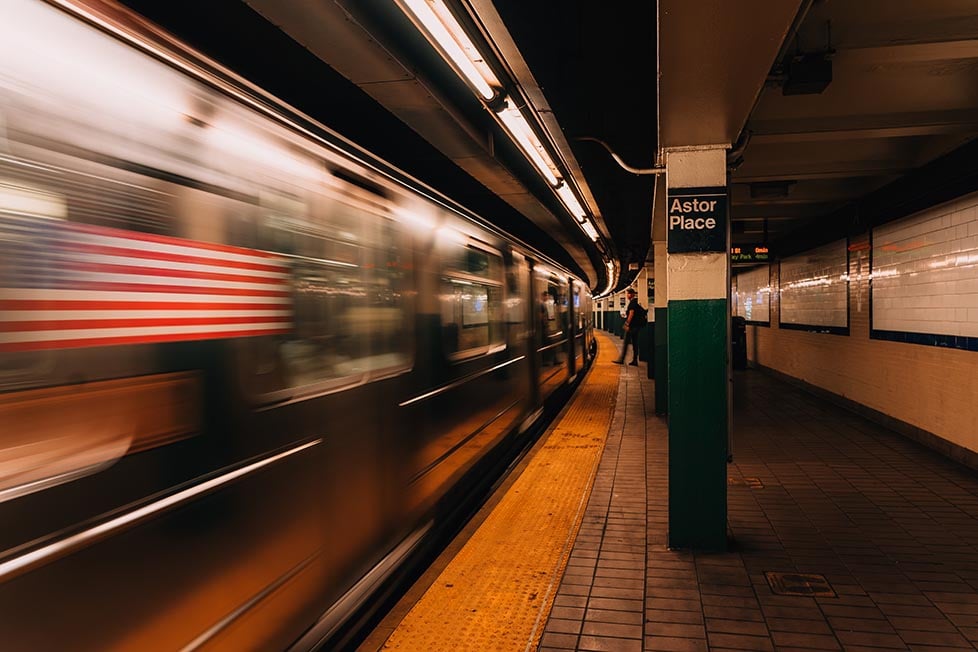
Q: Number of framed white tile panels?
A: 3